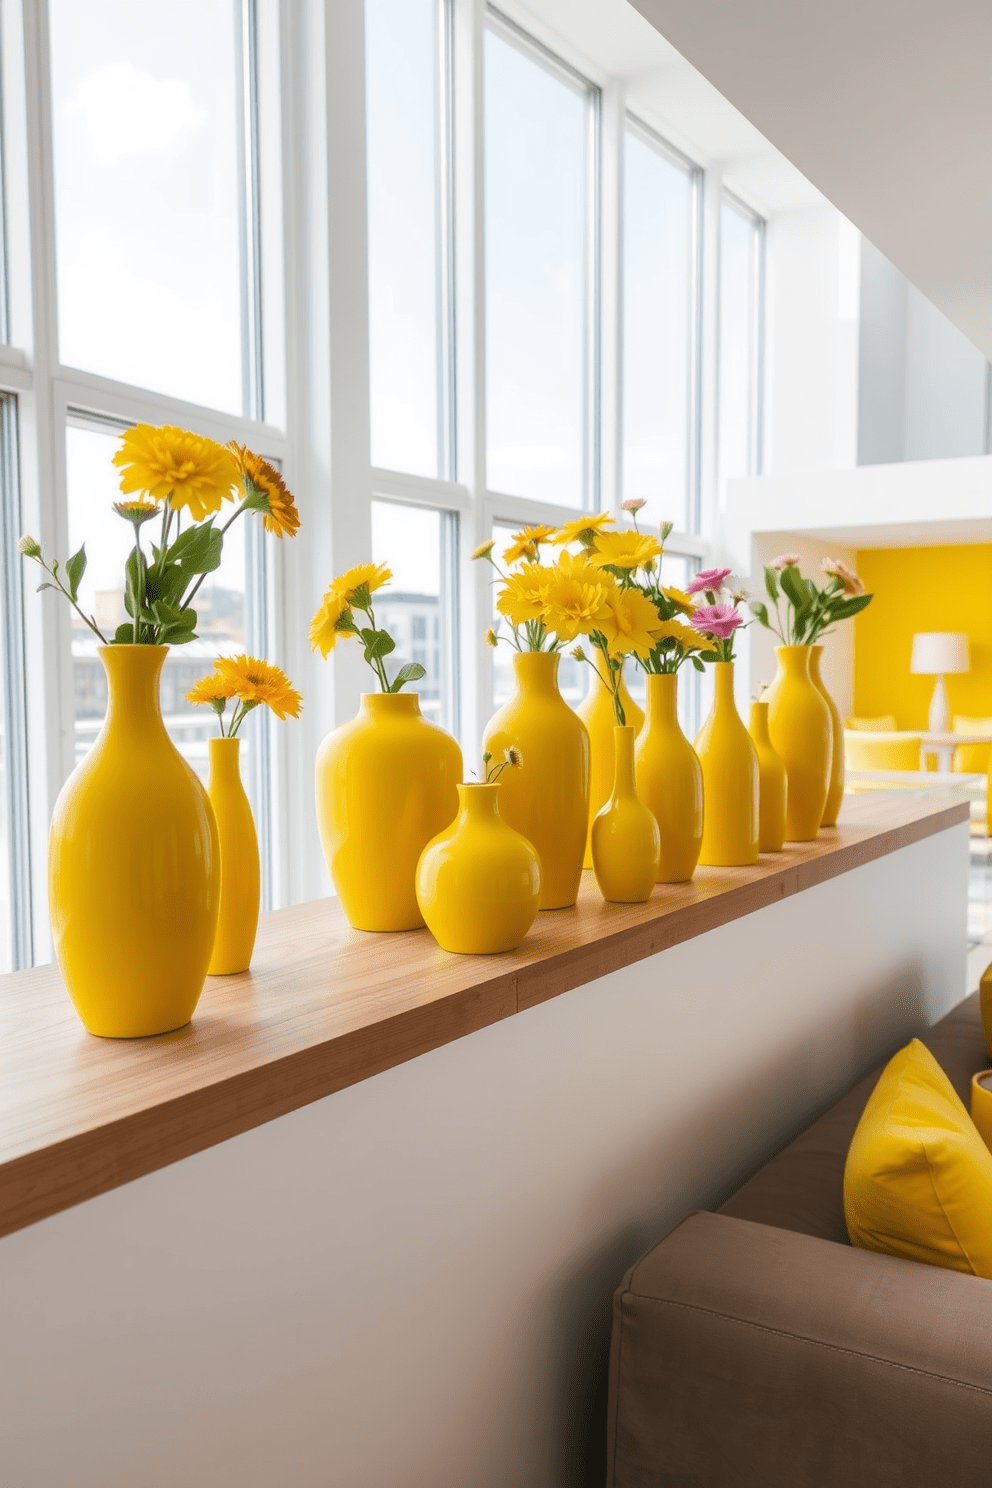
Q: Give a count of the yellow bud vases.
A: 12